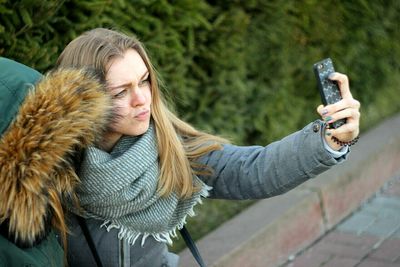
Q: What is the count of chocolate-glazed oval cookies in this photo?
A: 0